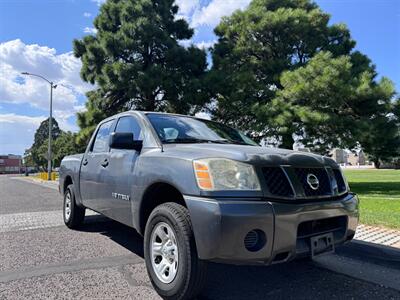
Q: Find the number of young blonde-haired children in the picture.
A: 0